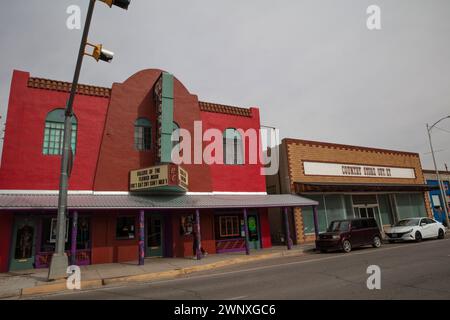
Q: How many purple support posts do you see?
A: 6